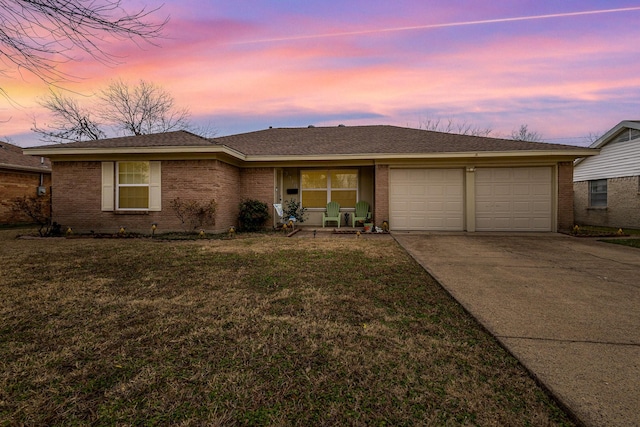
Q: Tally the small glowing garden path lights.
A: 11